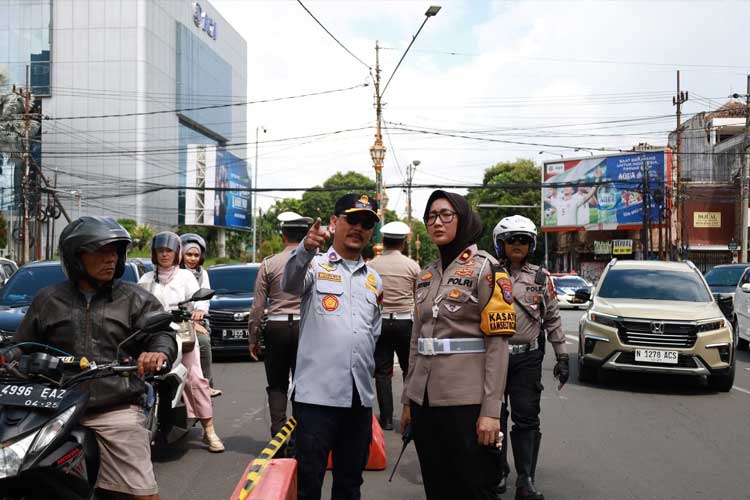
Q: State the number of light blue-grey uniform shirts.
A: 1